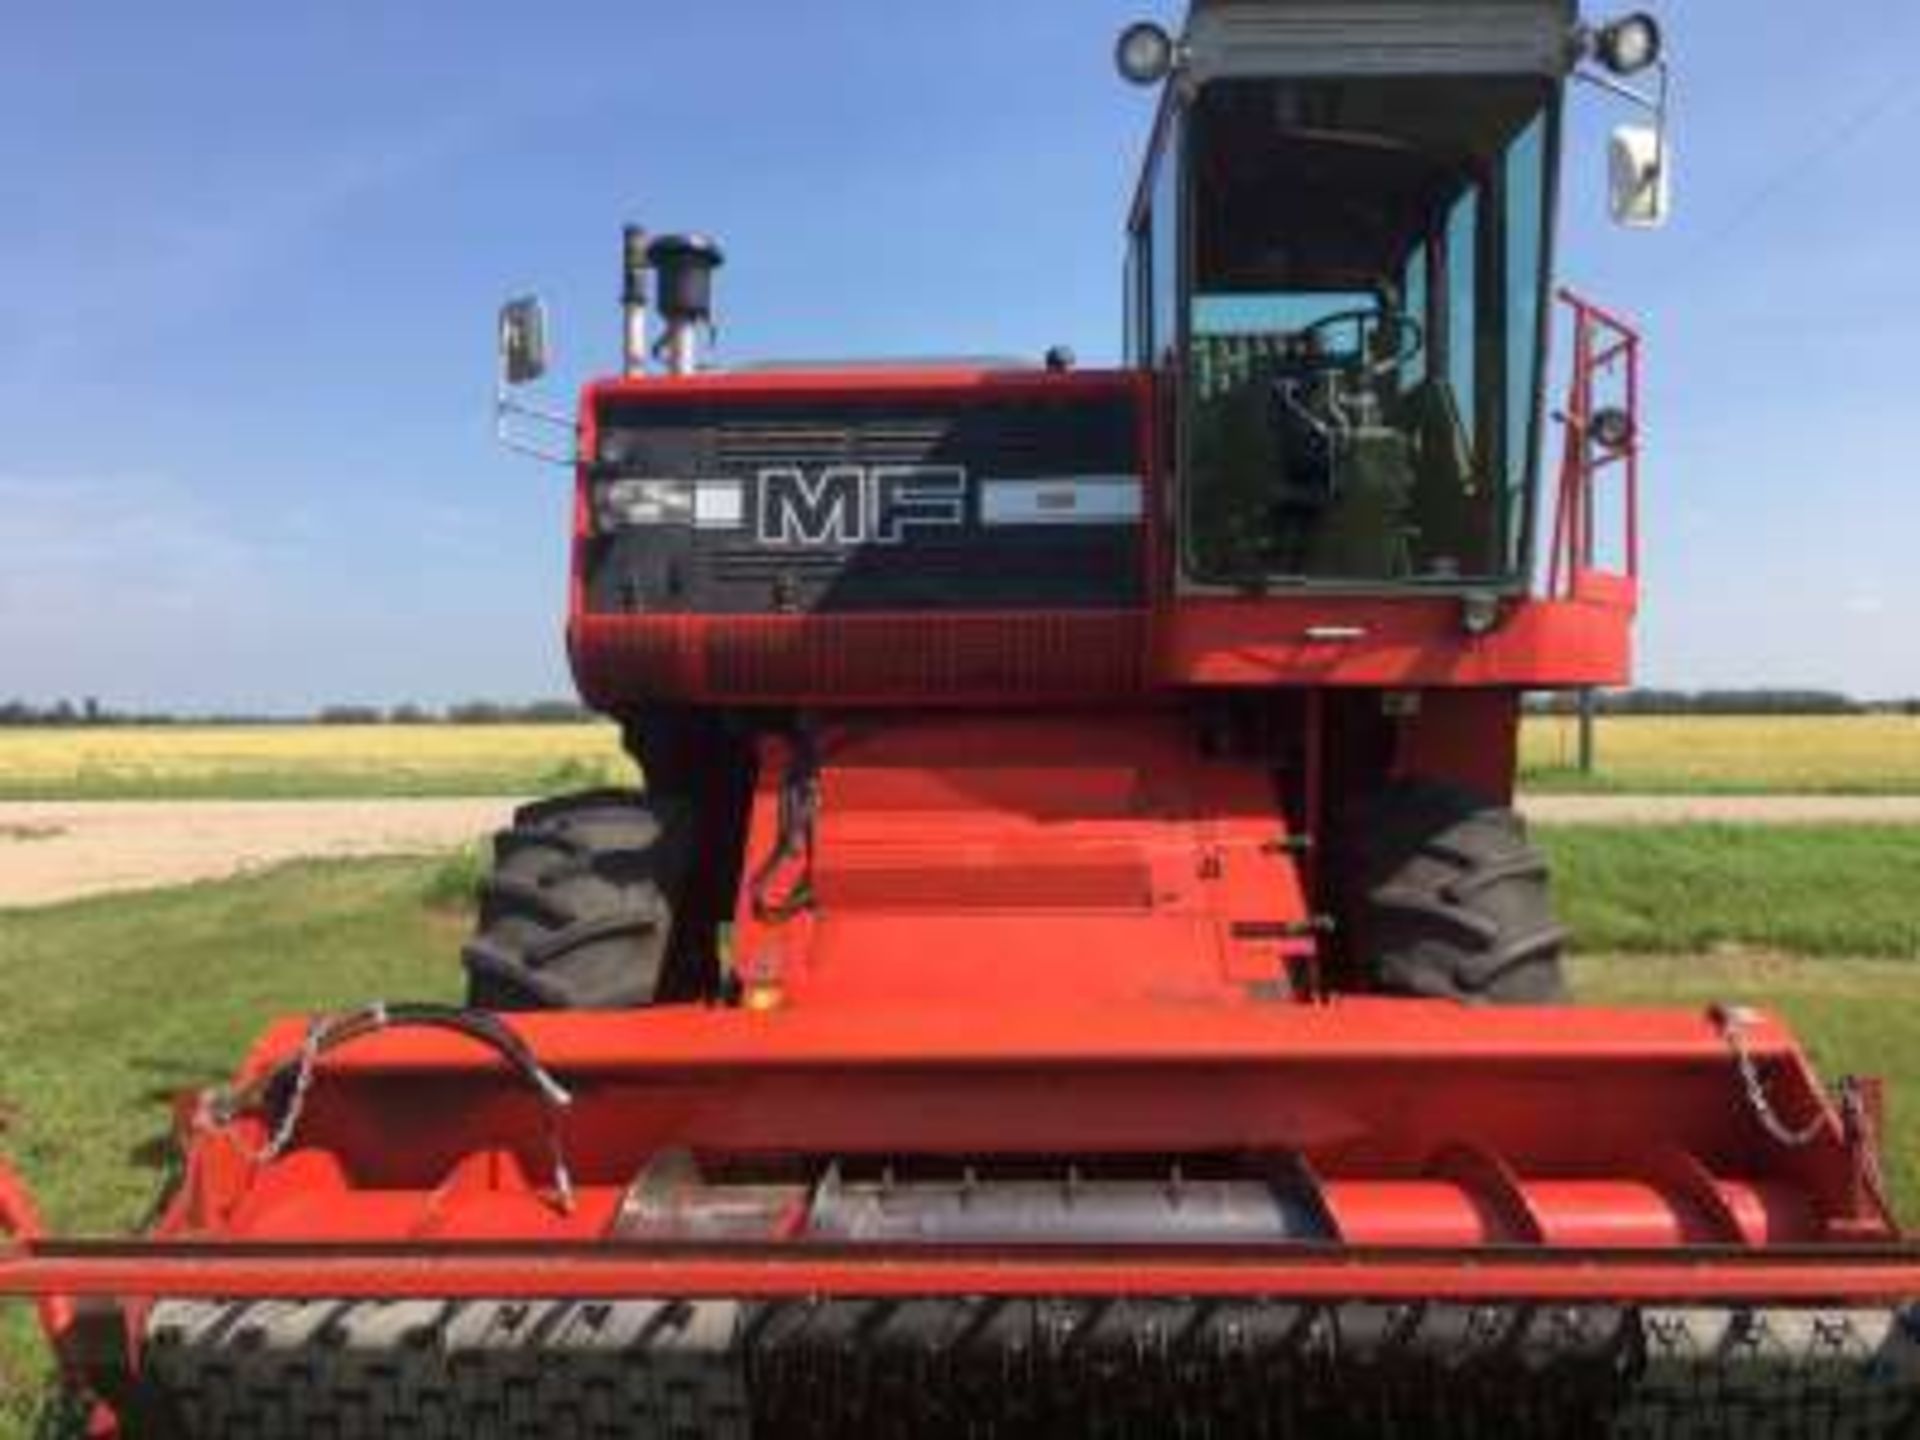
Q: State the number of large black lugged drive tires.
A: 2